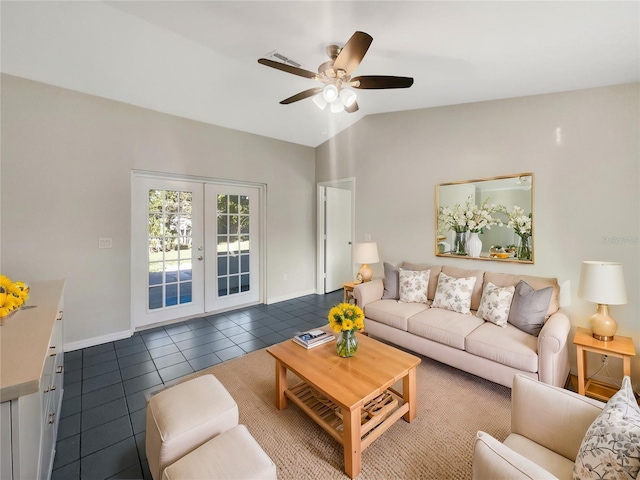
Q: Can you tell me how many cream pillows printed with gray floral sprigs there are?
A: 4